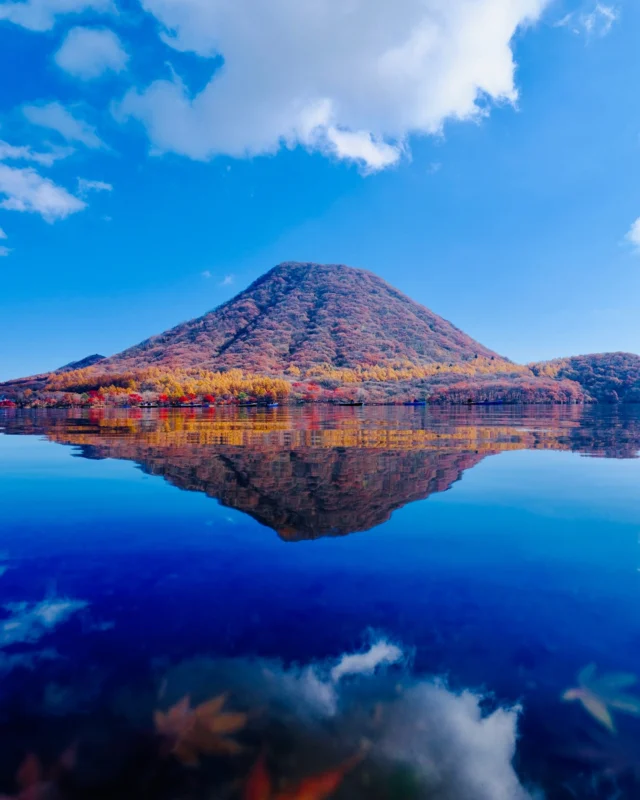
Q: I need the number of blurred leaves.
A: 4